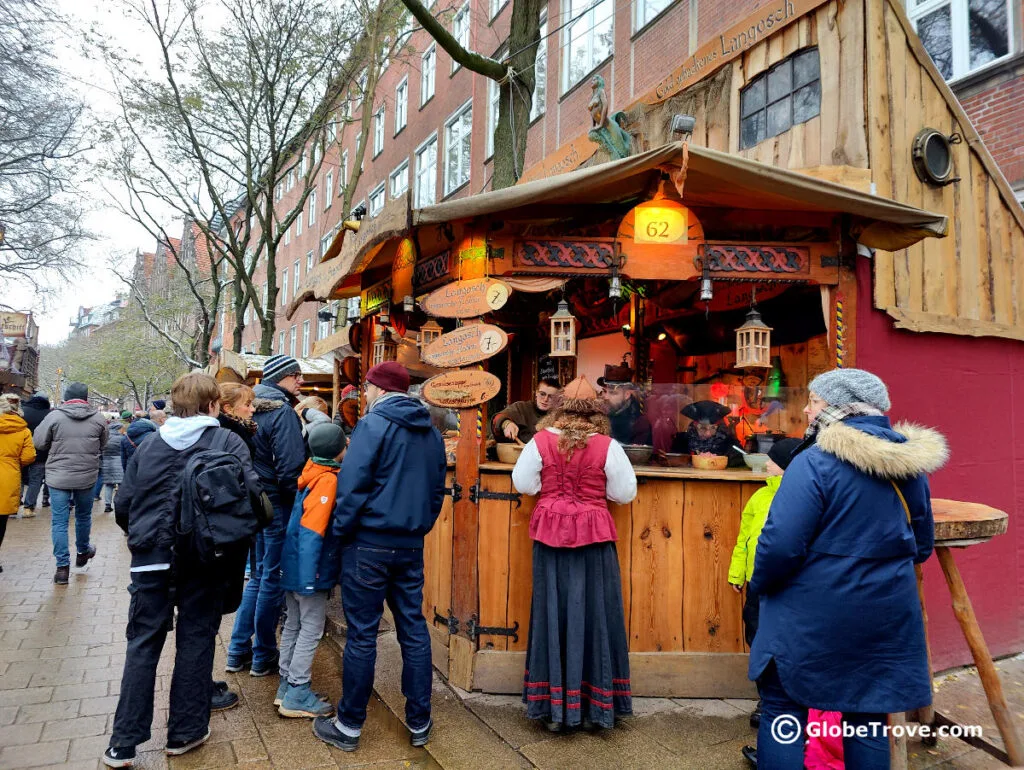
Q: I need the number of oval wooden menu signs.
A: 3